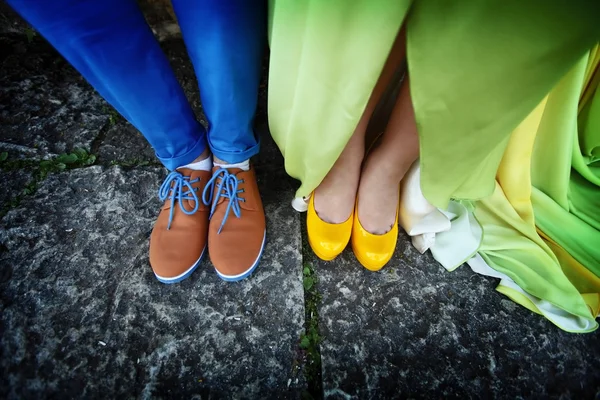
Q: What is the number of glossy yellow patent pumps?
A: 2